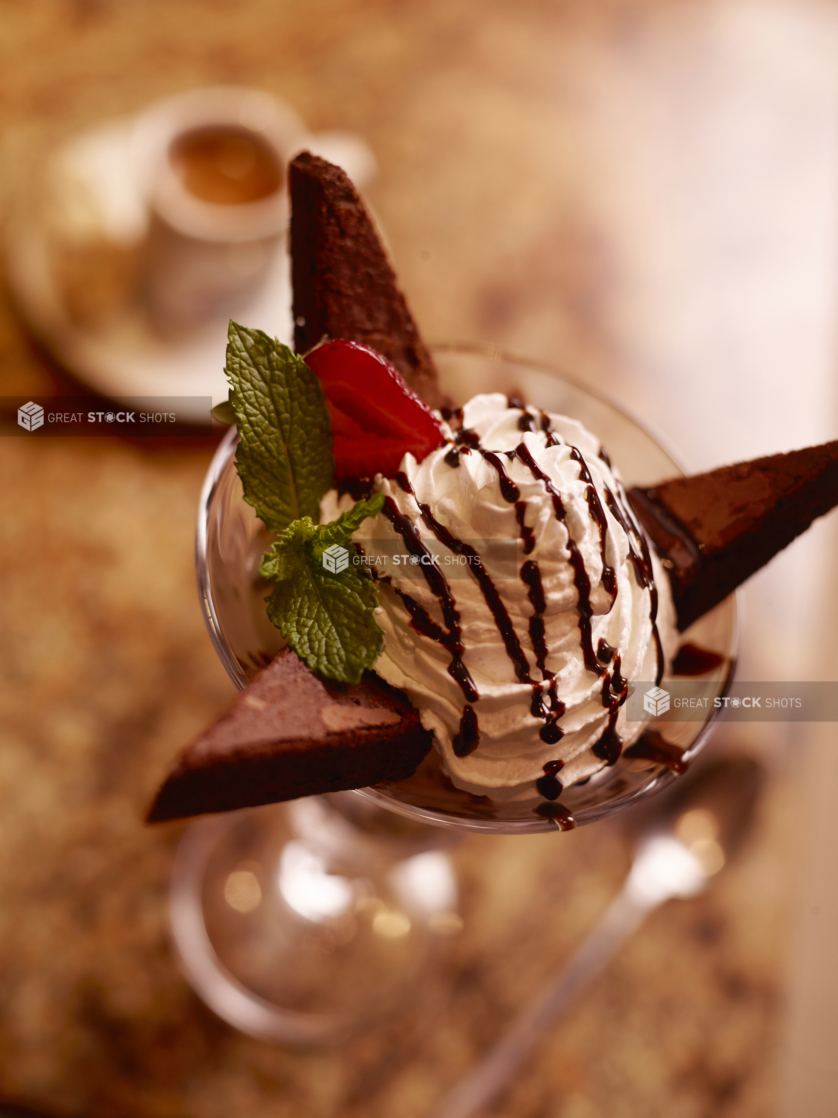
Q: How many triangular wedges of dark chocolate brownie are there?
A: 3